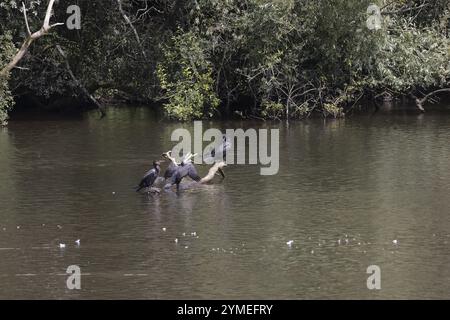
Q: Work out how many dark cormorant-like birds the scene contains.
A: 3